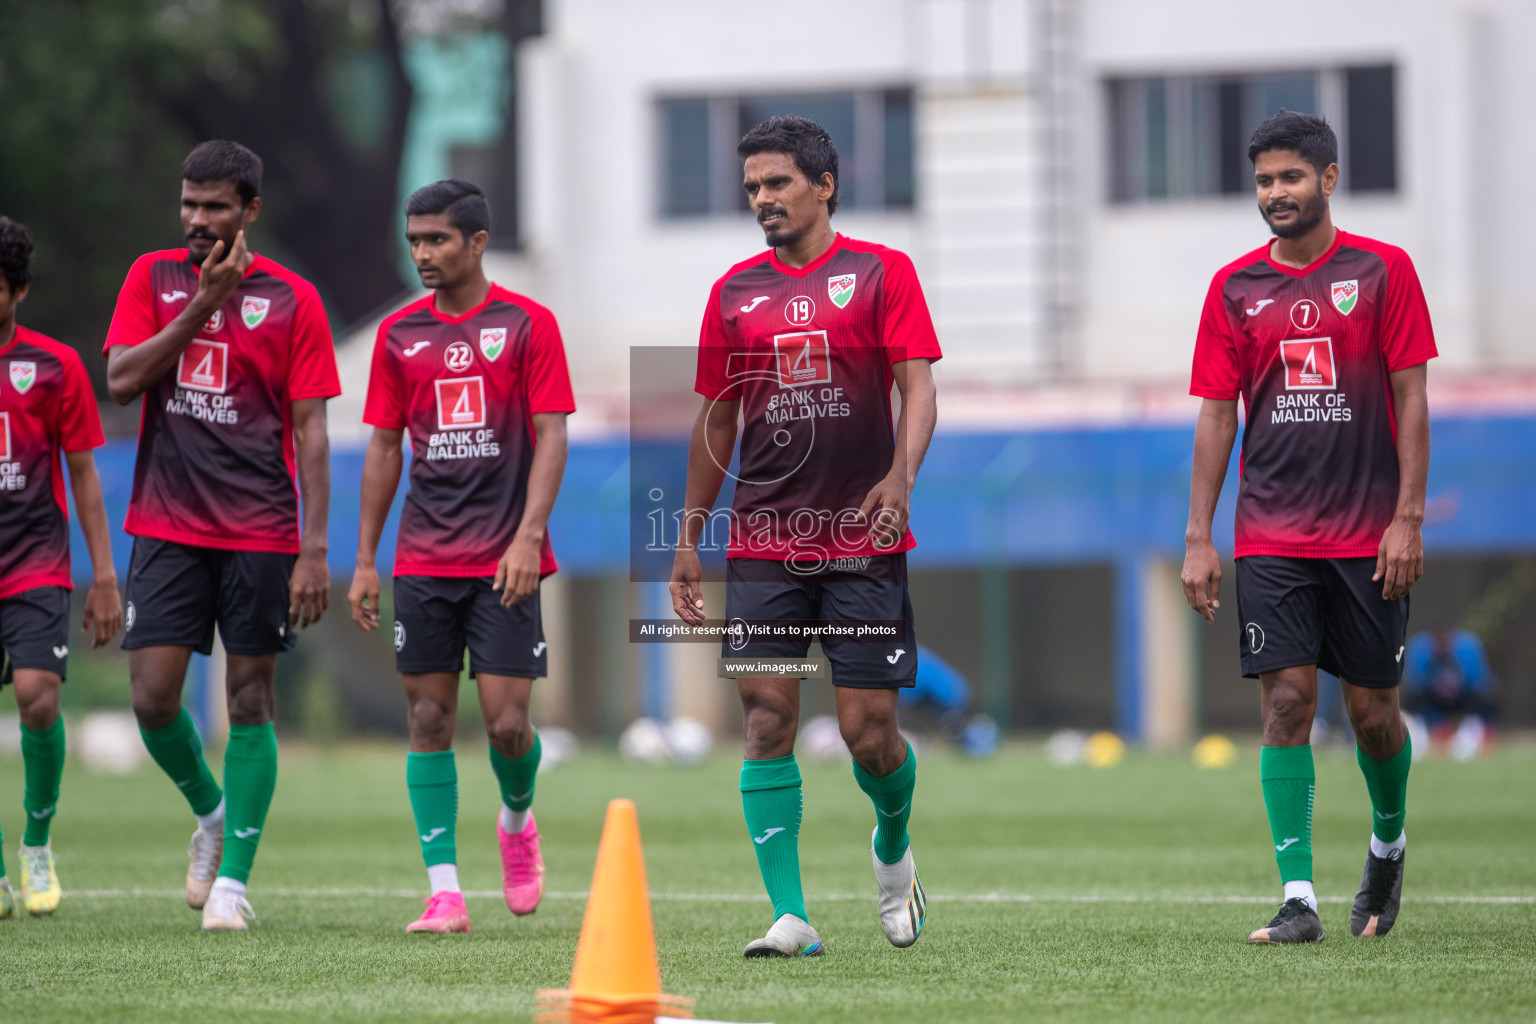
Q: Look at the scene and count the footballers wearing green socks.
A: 5